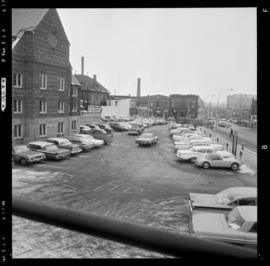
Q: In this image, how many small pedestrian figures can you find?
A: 1